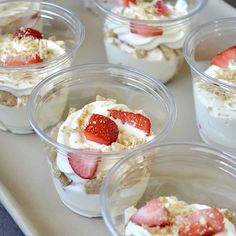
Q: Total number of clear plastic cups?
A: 5